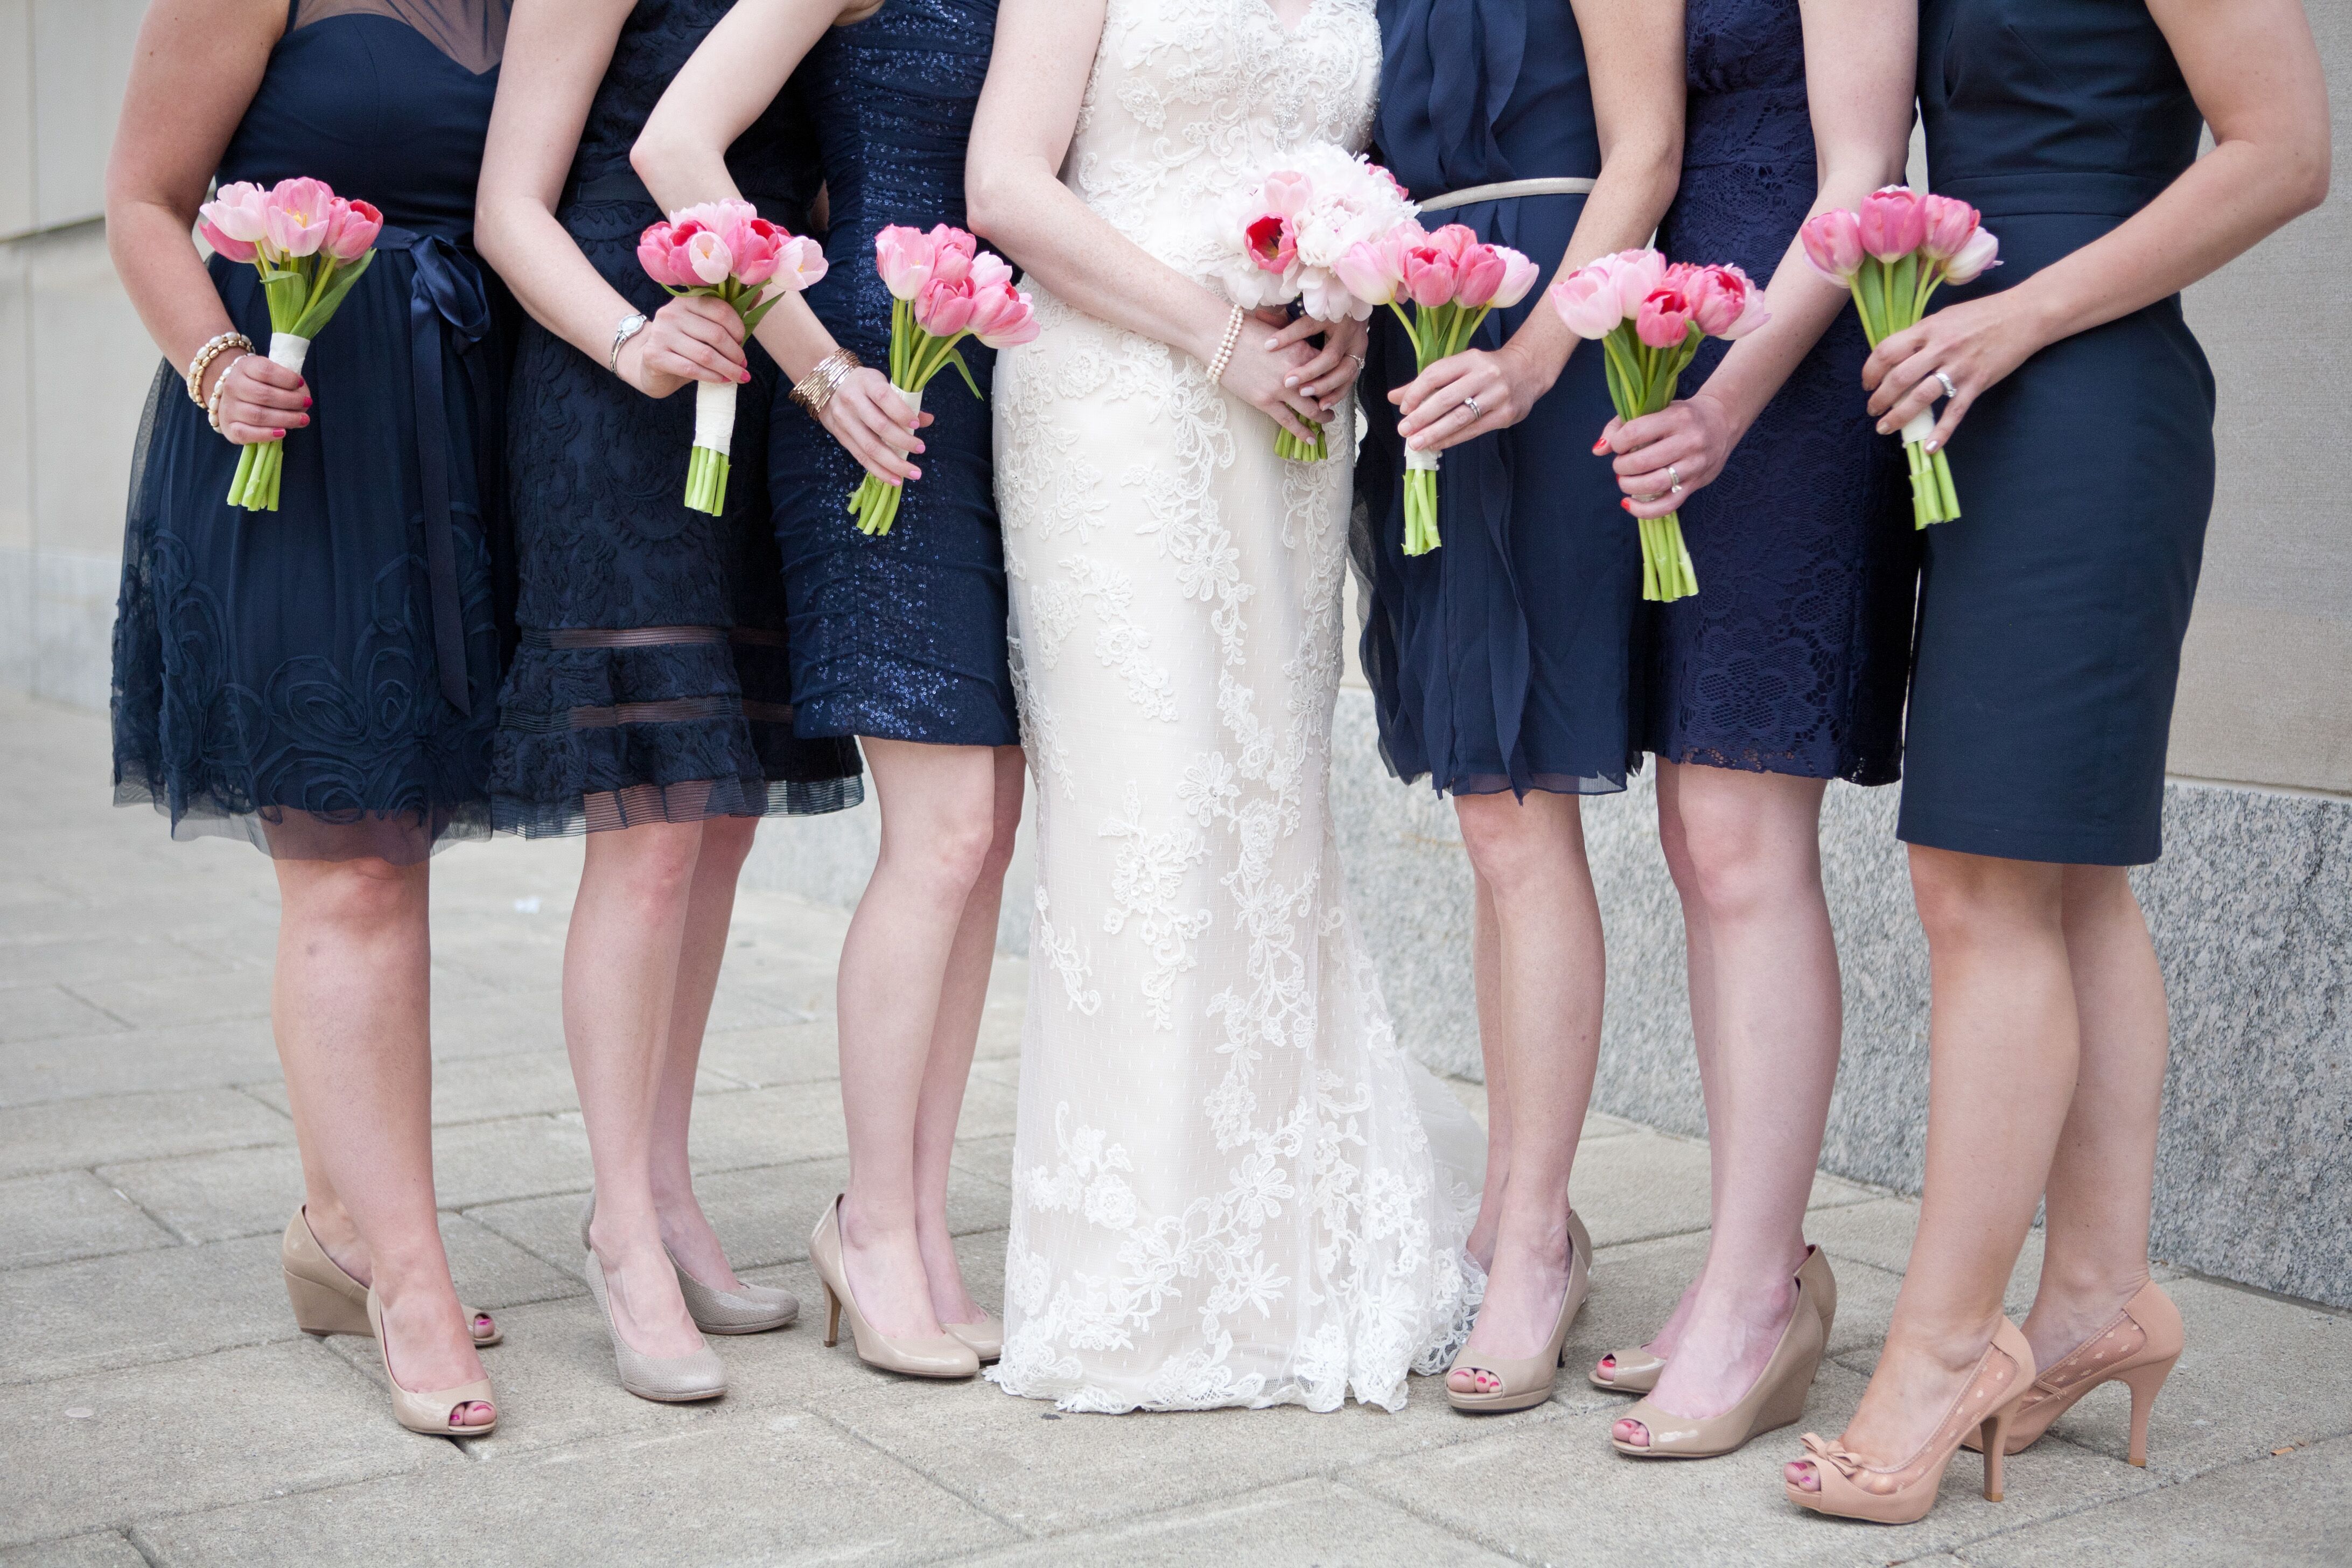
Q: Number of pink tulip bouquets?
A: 6